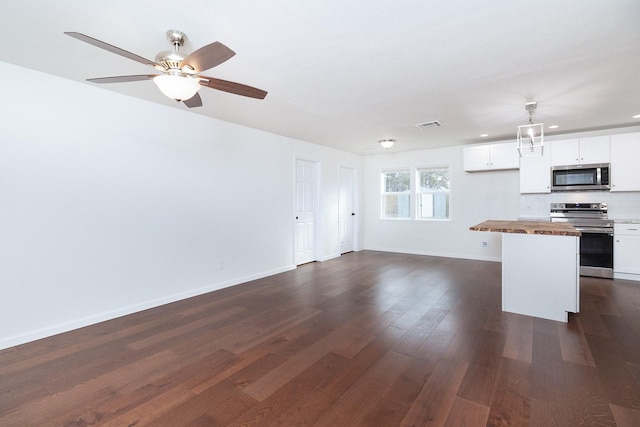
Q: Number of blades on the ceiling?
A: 5